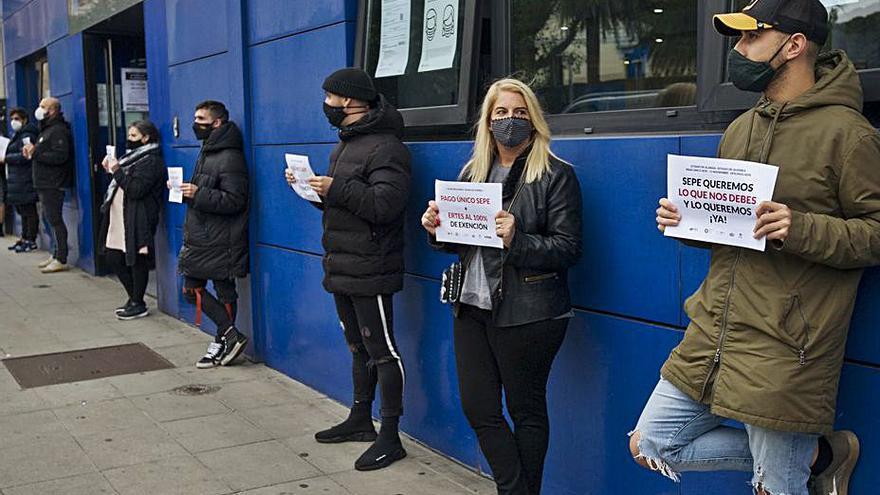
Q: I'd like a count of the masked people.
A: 7